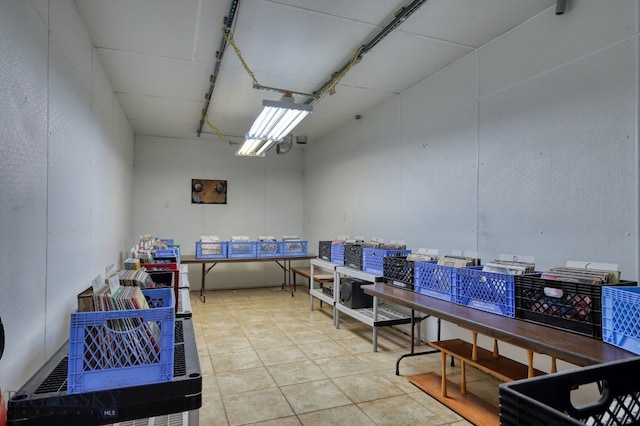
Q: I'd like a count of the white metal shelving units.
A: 2